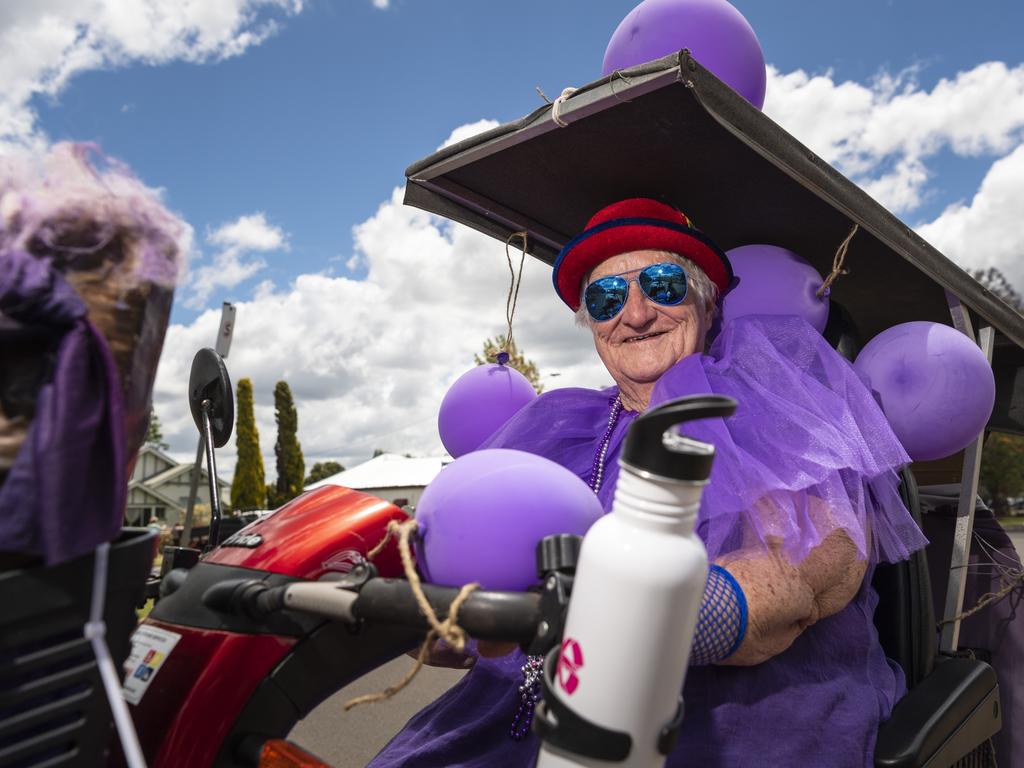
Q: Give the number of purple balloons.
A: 5